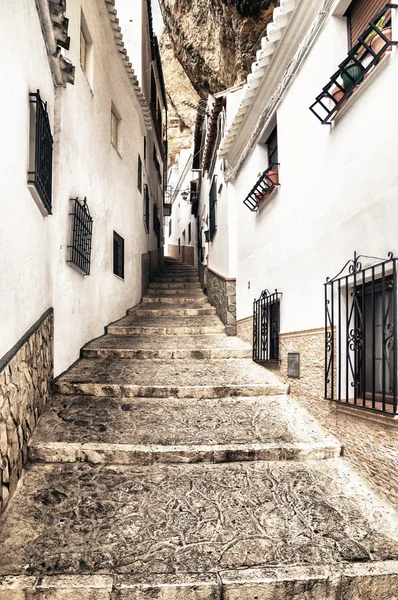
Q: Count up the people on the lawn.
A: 0